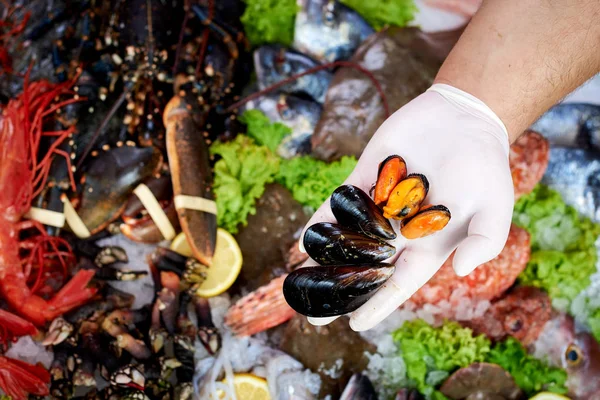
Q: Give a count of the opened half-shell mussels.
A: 3